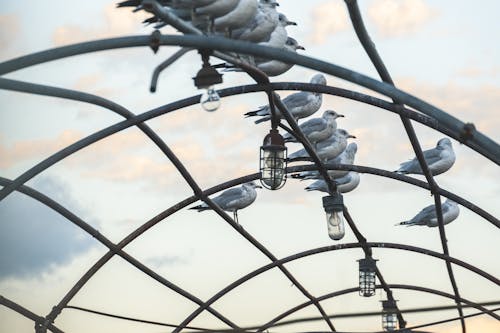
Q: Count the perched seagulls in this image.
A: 13